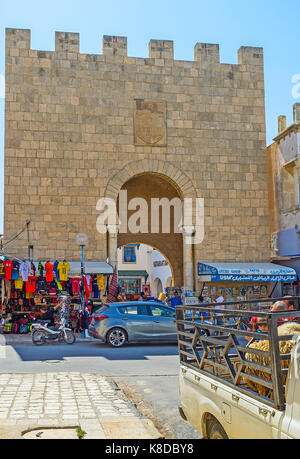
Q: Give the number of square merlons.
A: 6